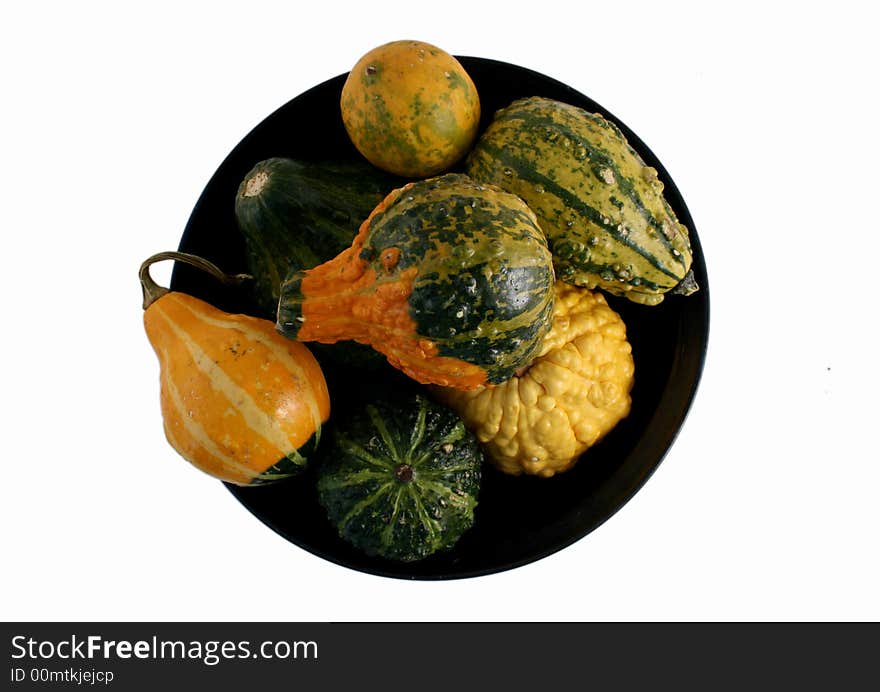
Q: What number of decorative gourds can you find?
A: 7